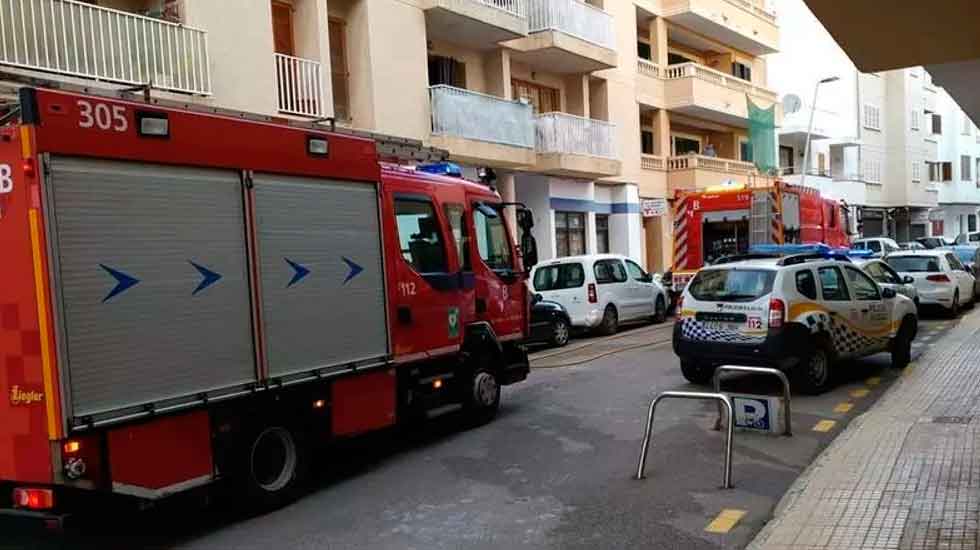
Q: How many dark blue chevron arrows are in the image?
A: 4